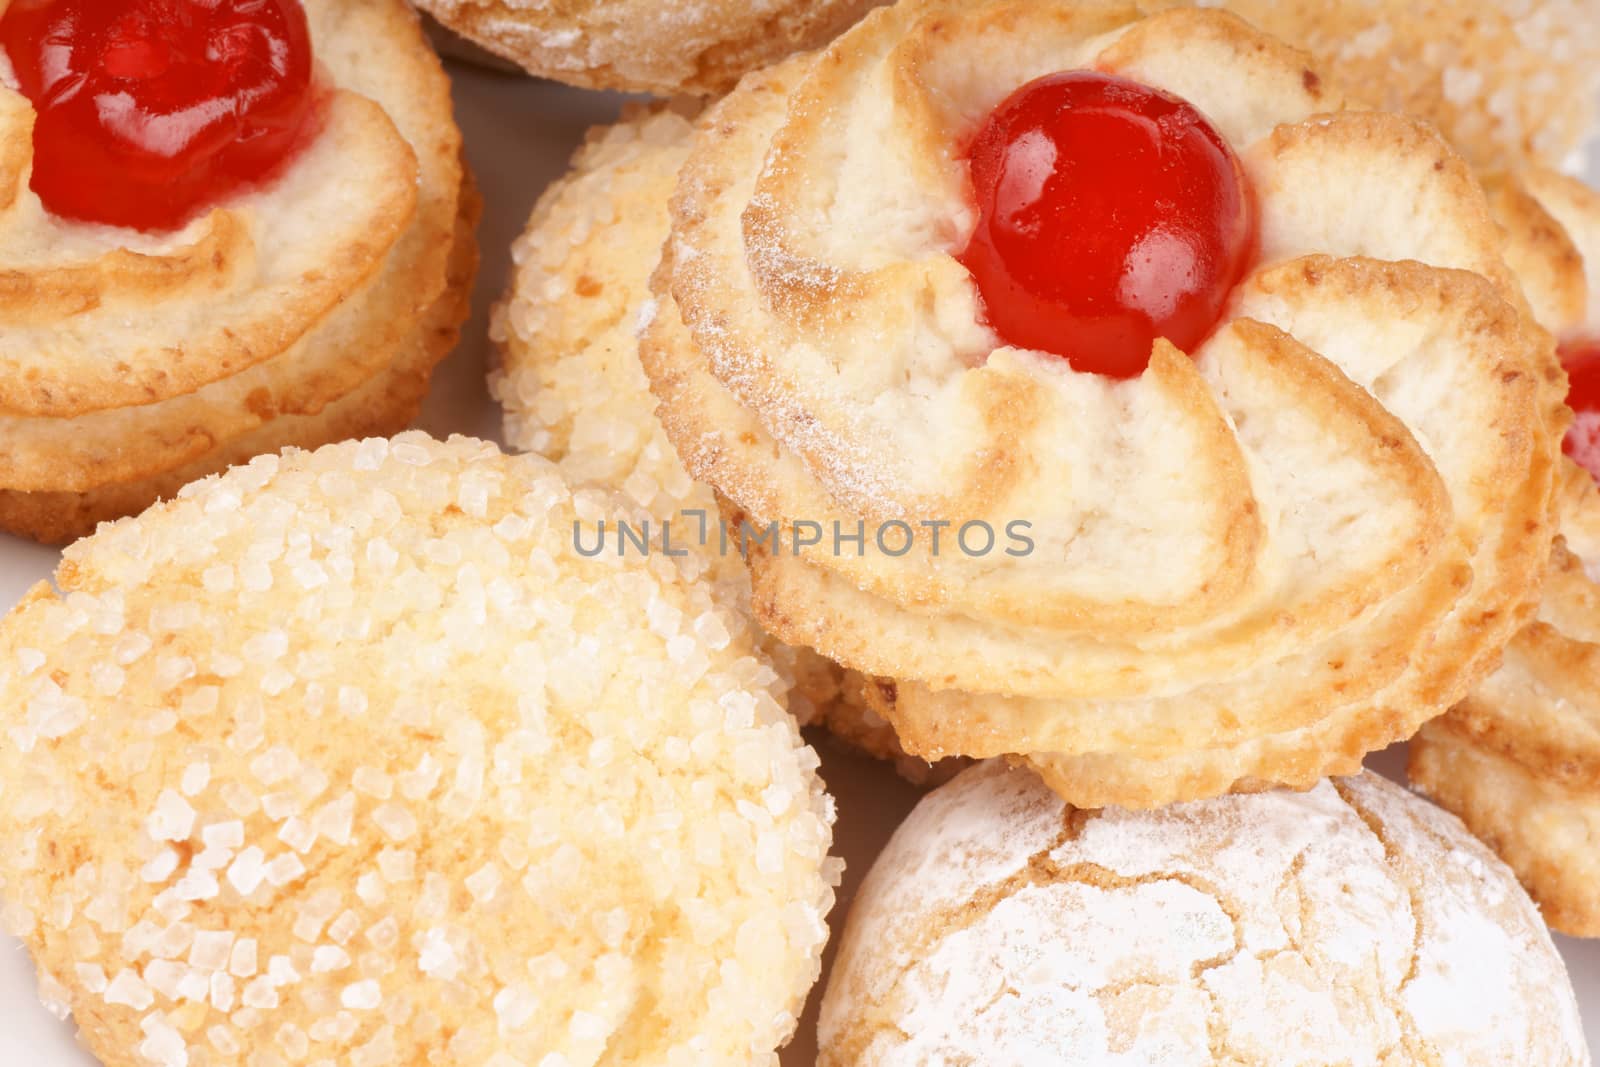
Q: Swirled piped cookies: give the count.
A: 3